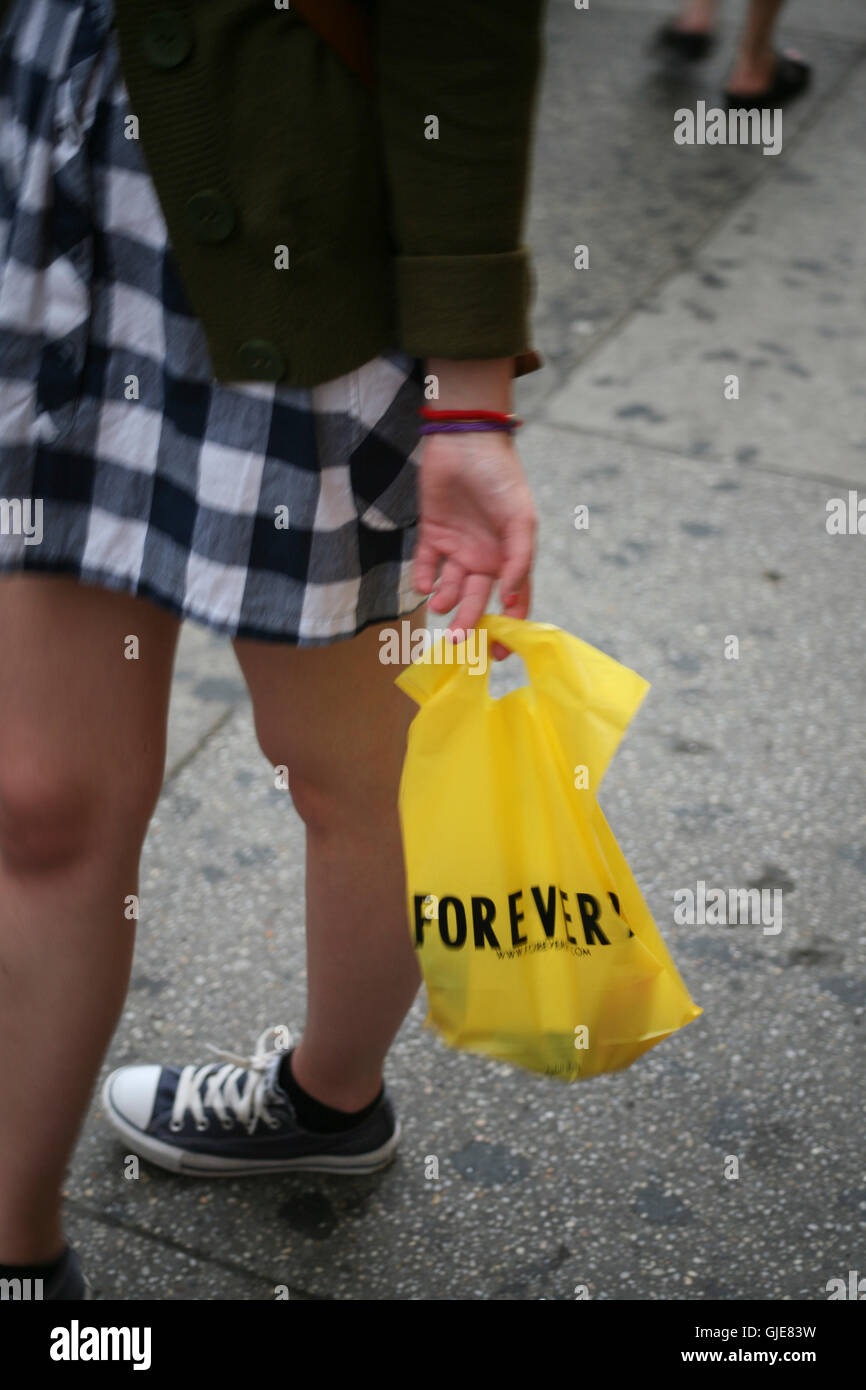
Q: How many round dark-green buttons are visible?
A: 3